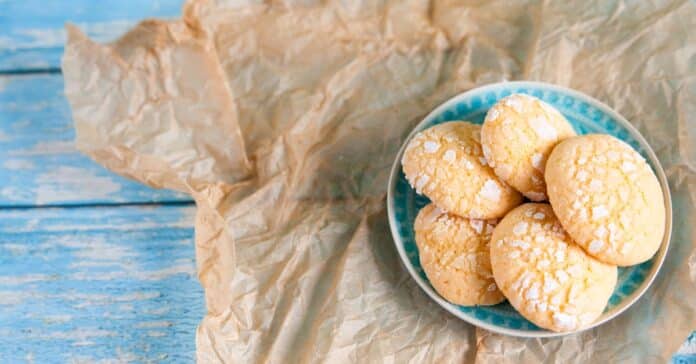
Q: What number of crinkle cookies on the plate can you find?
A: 5